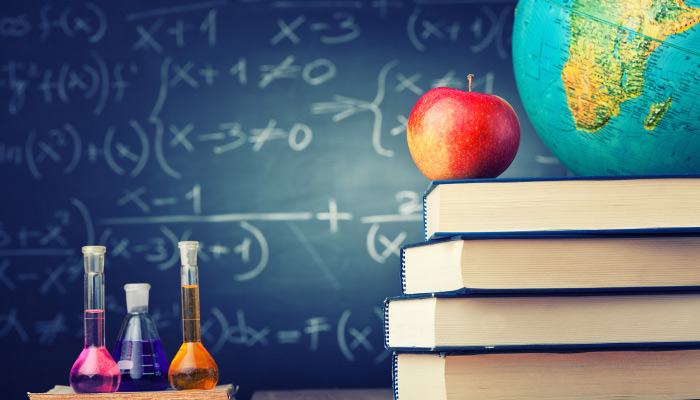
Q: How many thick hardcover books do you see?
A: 4